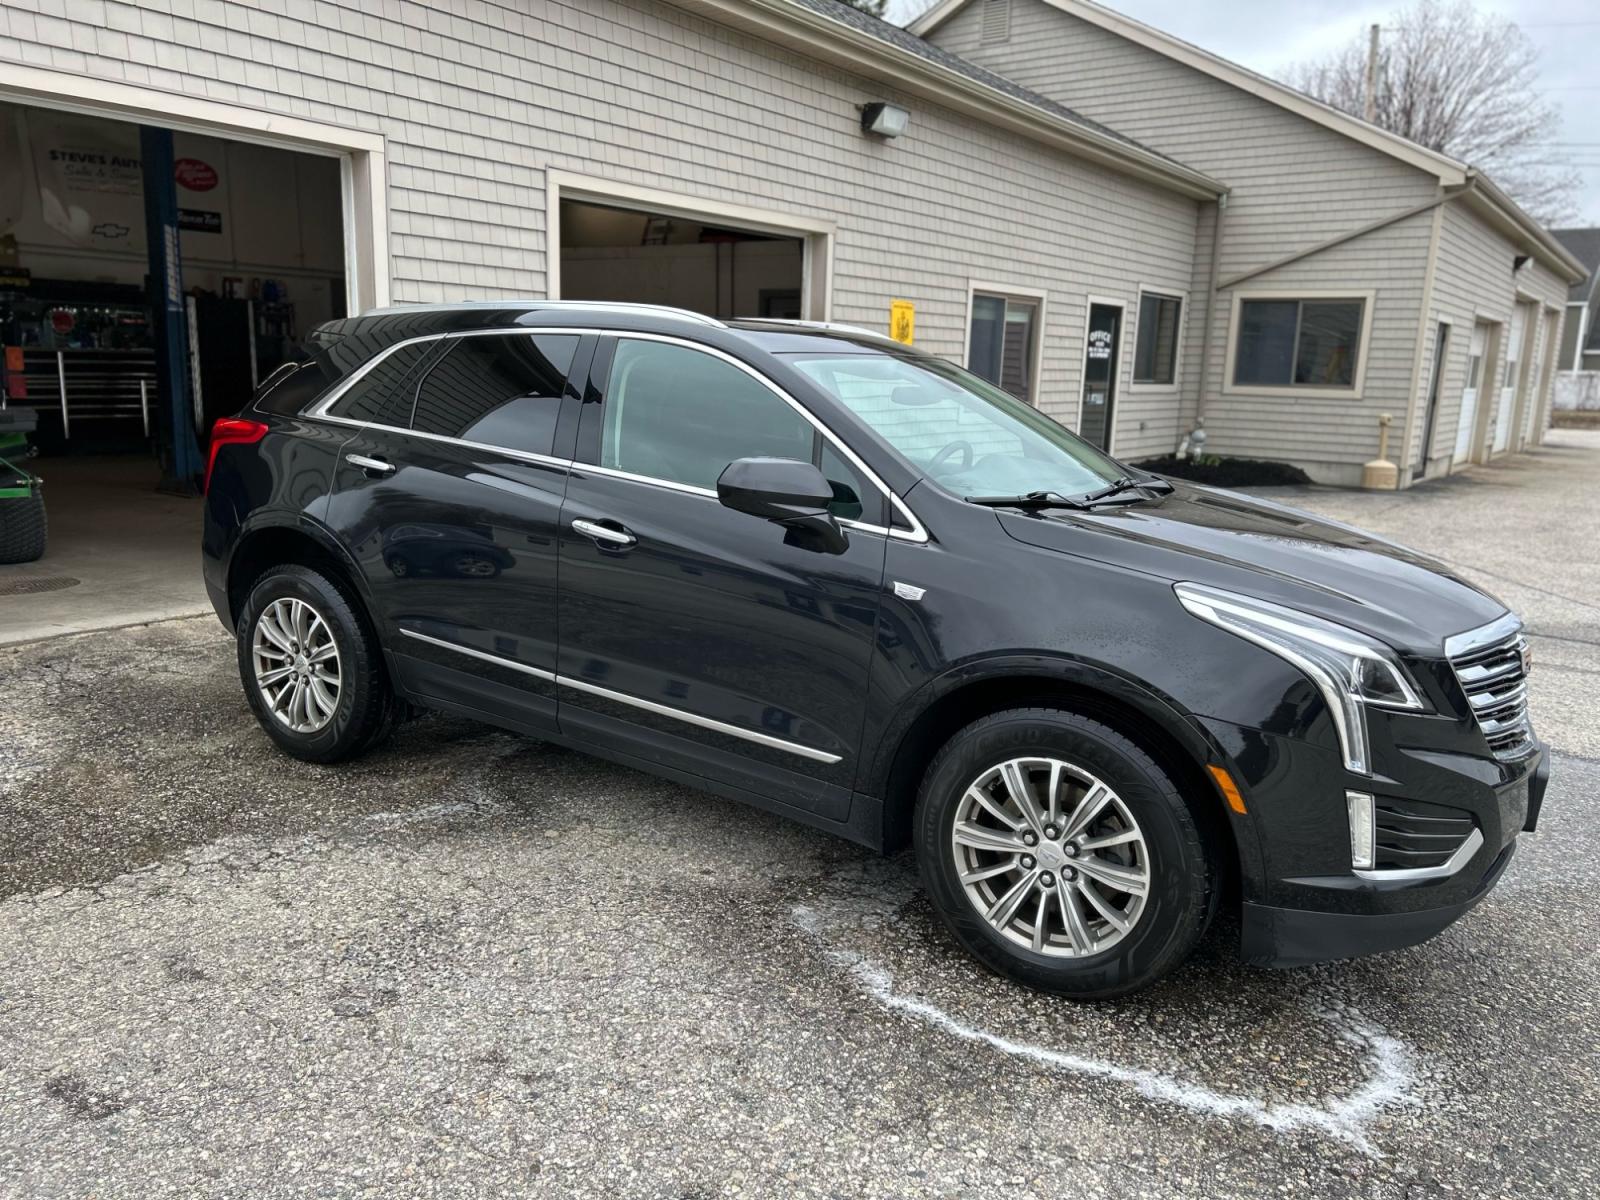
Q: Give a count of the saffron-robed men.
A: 0